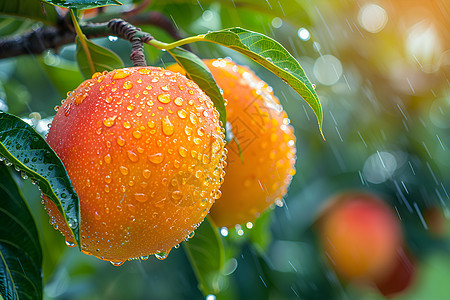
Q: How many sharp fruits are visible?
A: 2